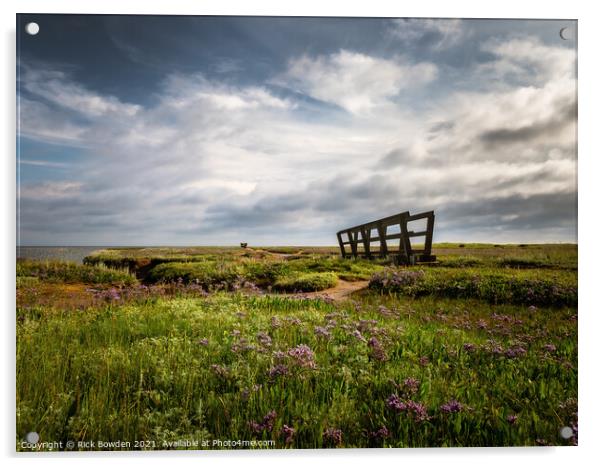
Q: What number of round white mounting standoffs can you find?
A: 4